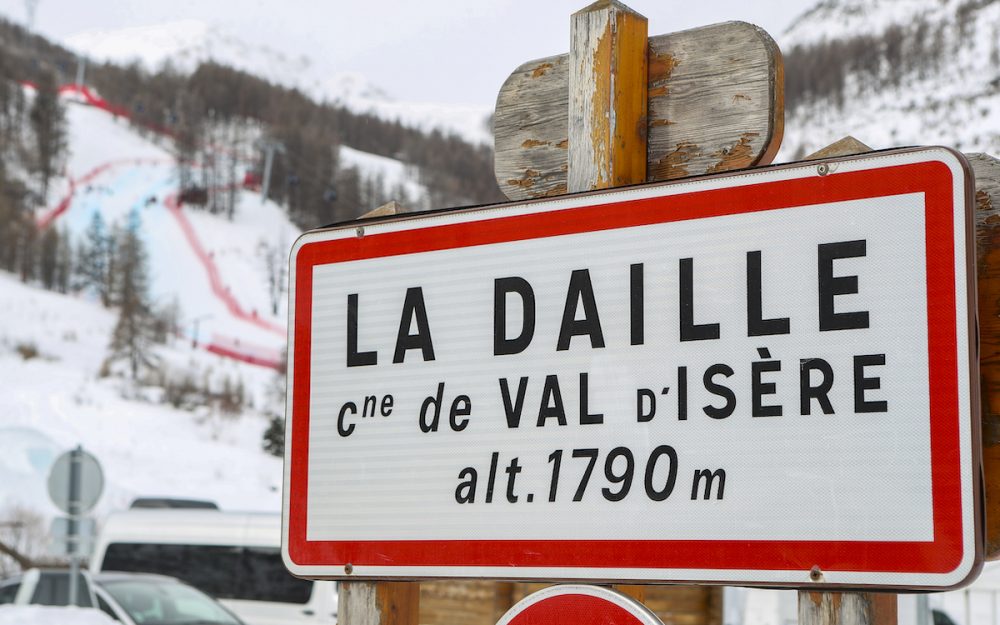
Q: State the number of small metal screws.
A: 4